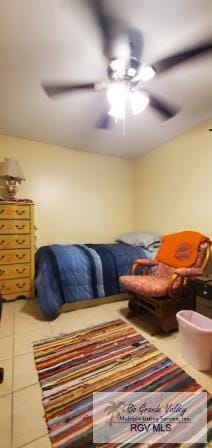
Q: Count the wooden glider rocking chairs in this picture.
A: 1